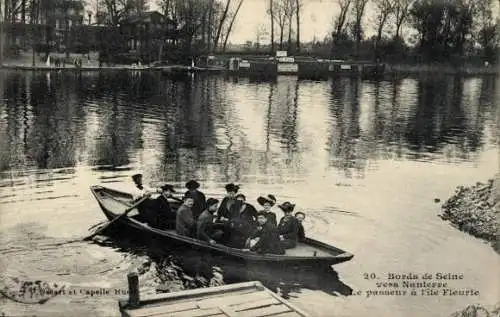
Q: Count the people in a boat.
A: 11